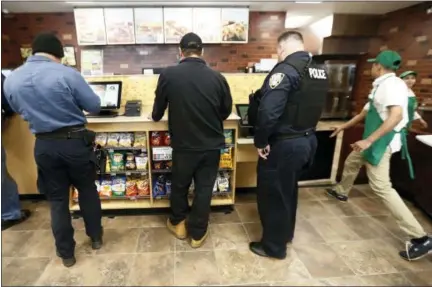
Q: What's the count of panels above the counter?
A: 6